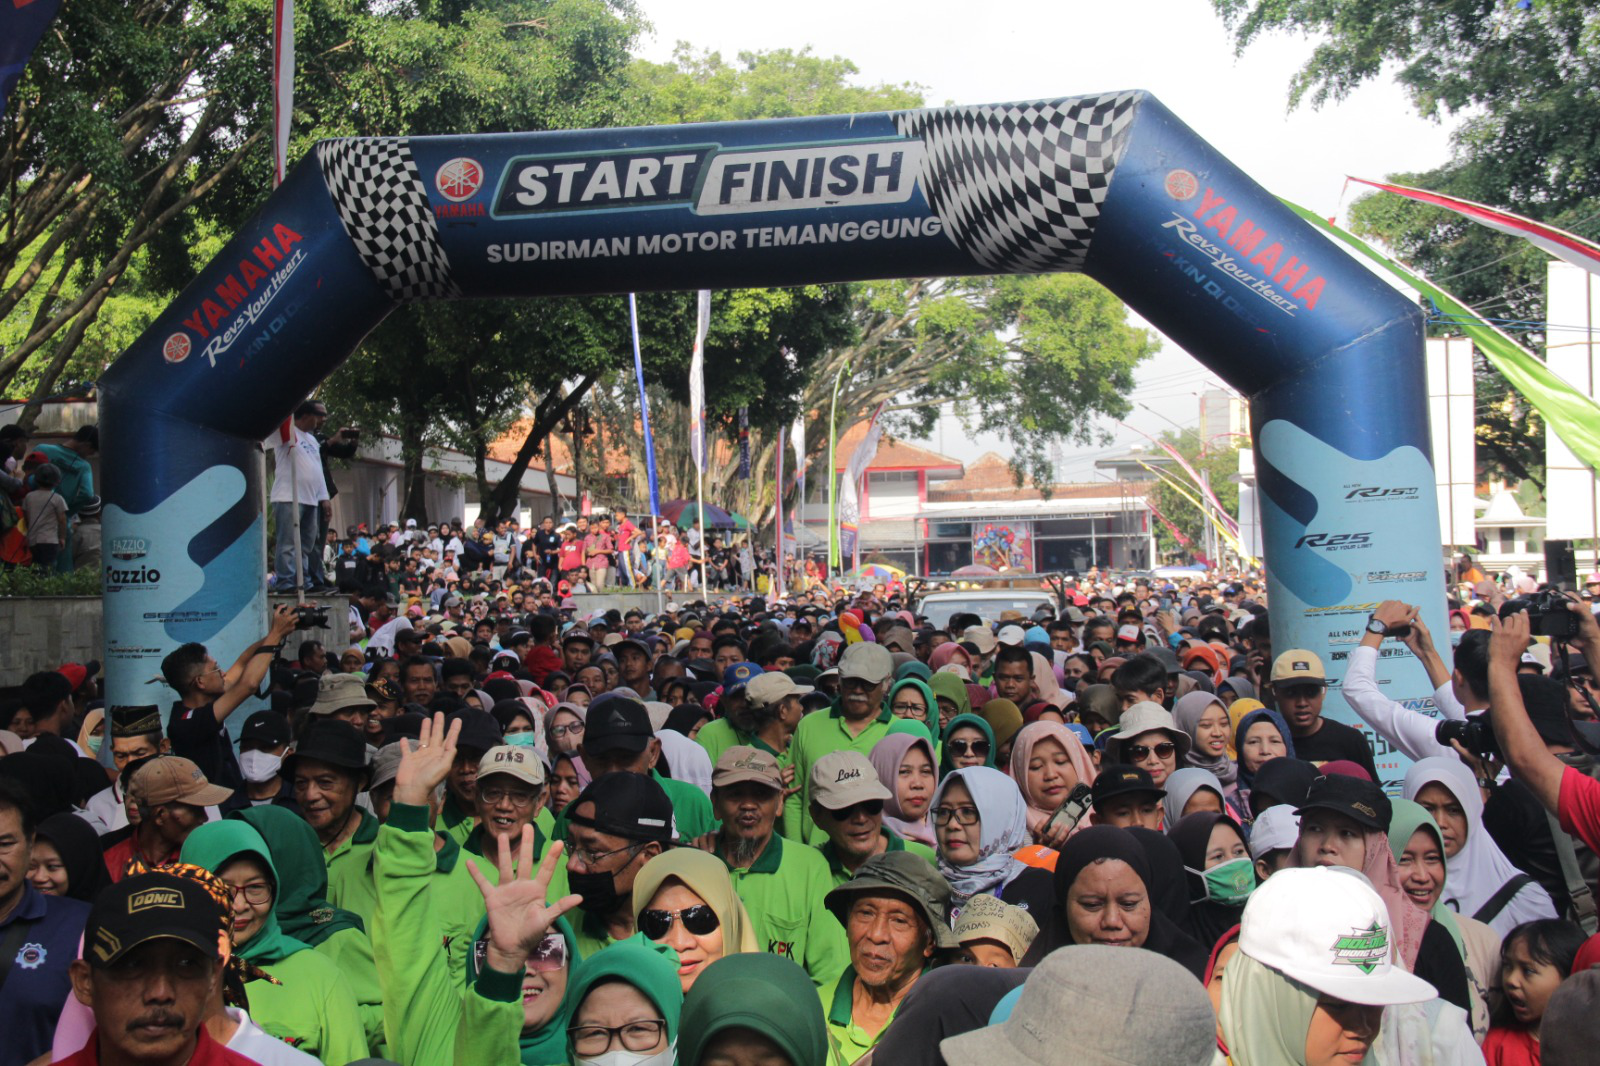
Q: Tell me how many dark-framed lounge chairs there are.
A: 0